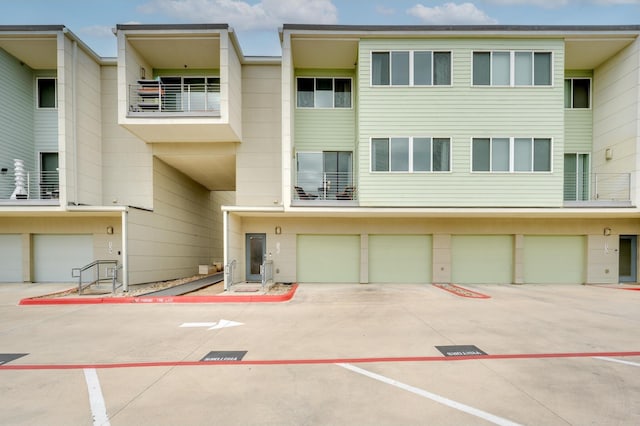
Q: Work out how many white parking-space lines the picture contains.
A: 3